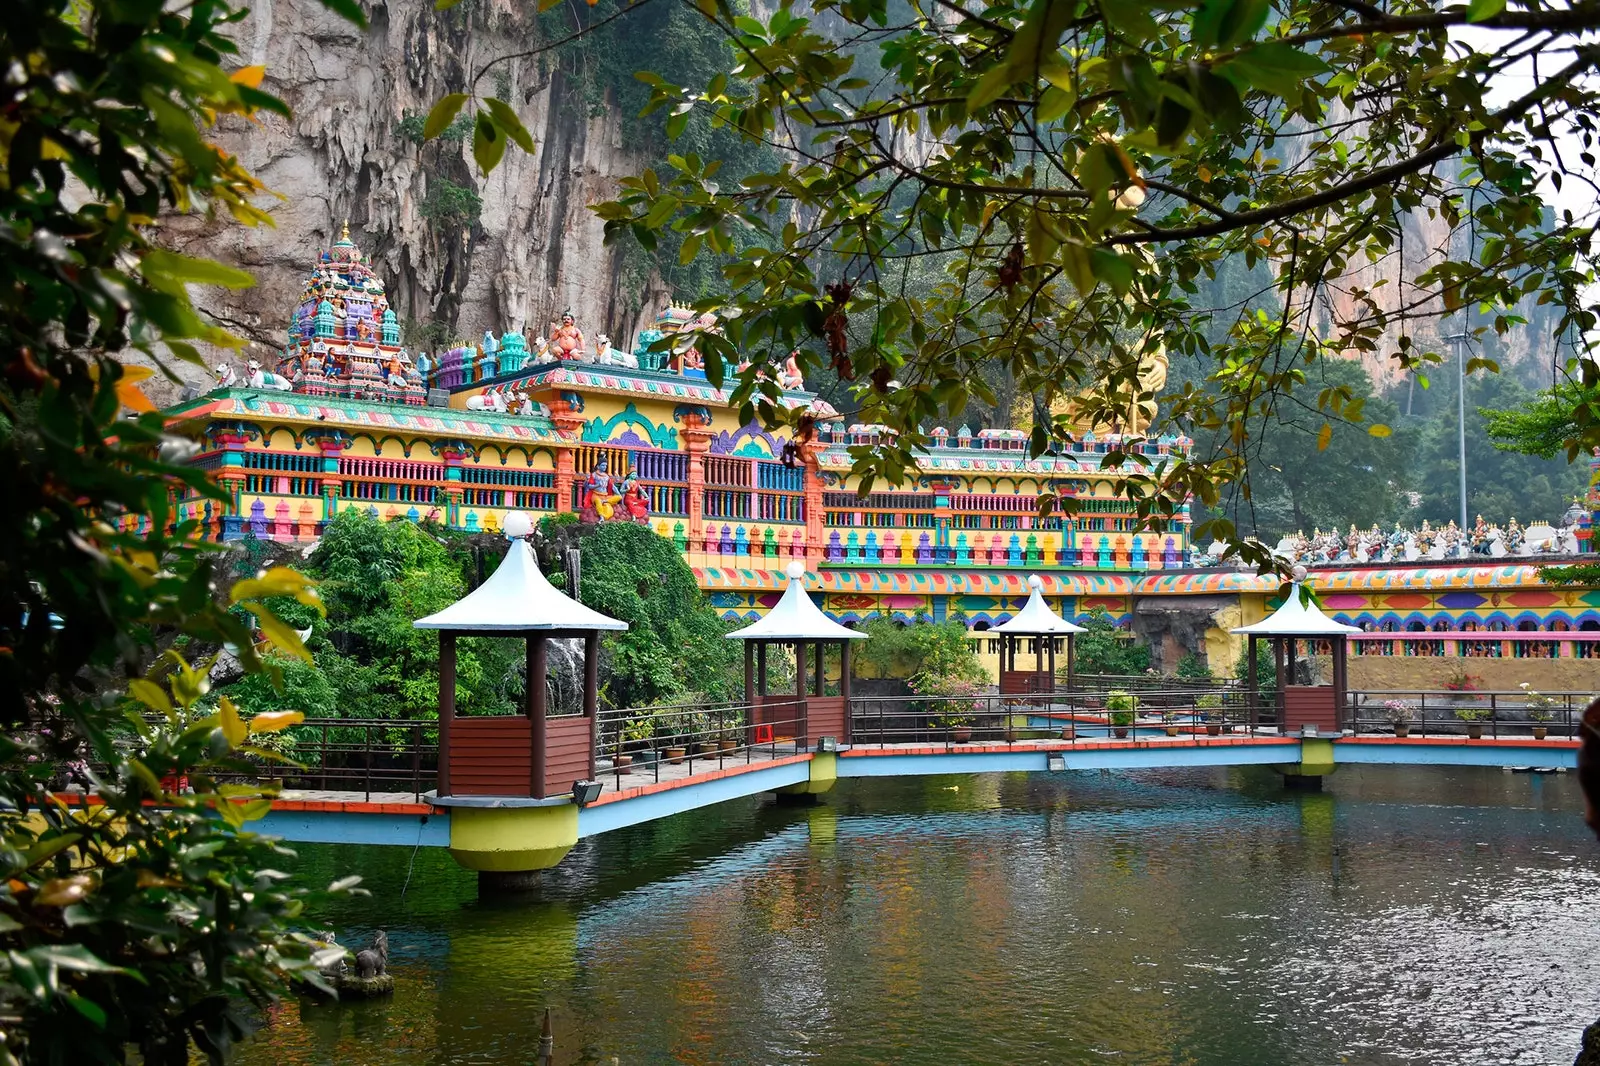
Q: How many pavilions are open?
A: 4